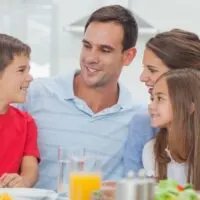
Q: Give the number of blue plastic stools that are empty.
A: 0